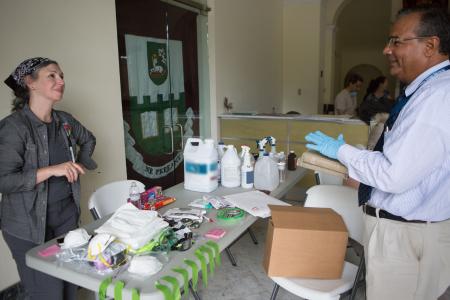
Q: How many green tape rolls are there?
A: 1